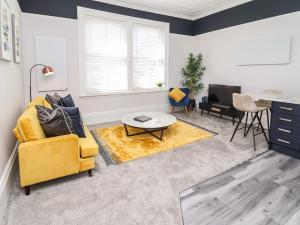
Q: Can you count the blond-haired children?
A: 0